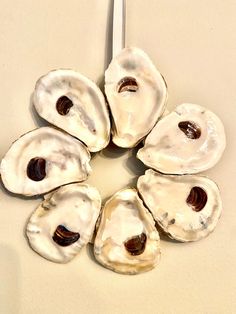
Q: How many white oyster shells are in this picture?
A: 7